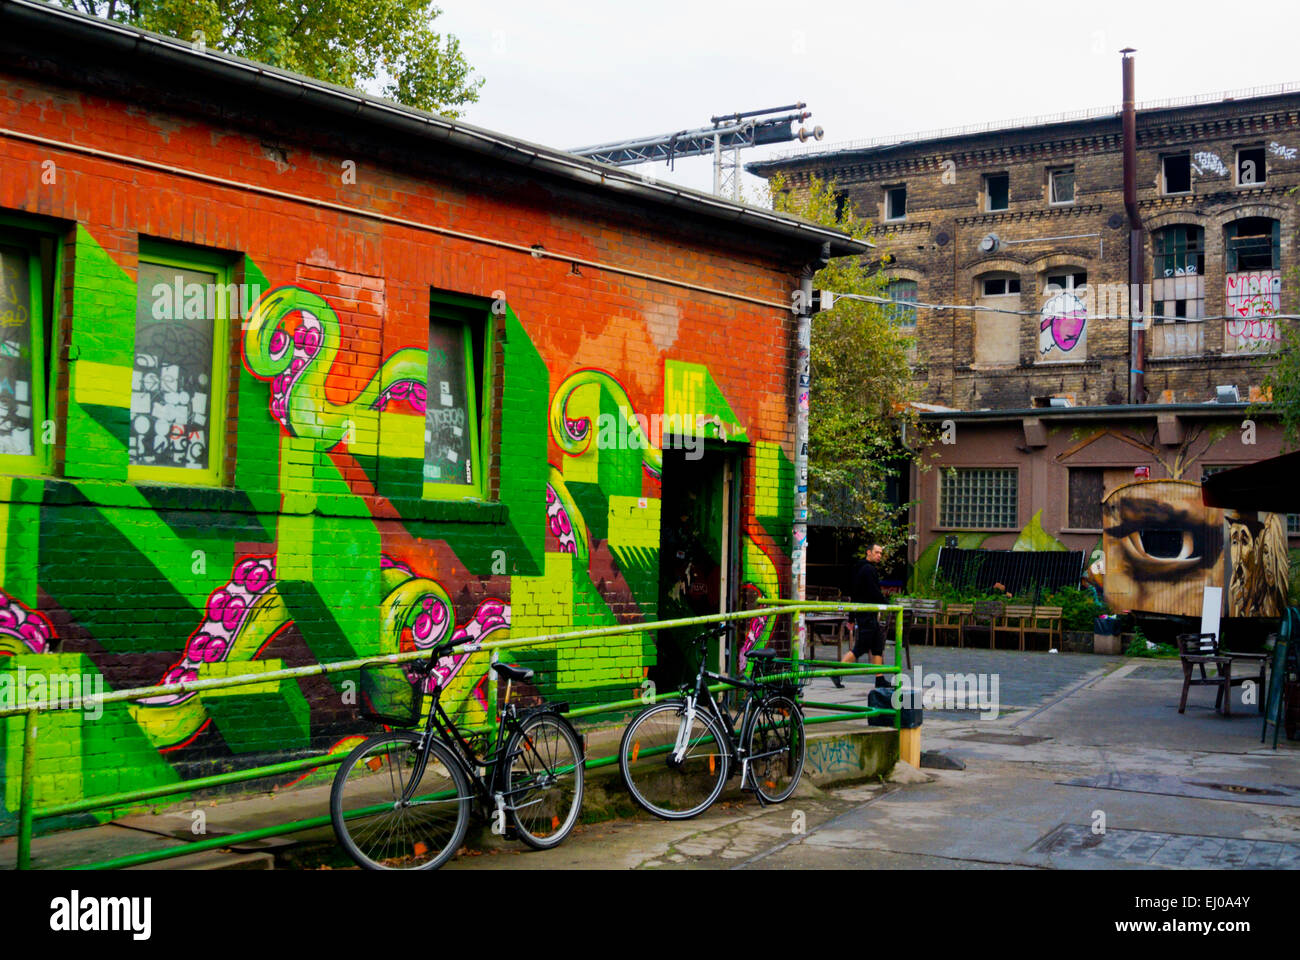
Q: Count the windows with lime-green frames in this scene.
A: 3